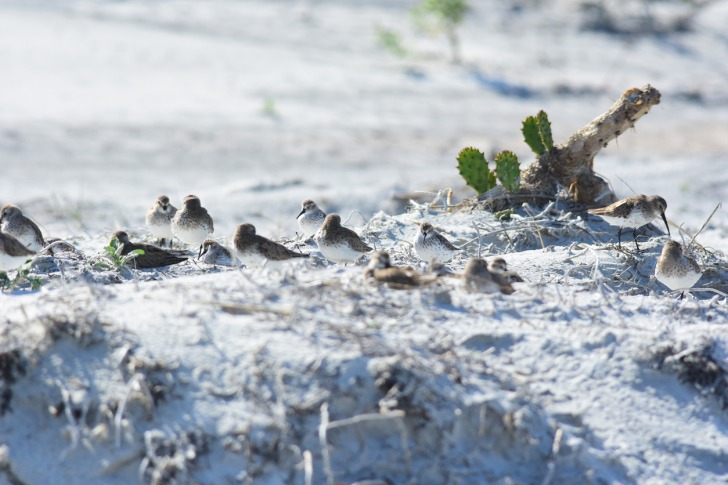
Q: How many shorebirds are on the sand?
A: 15